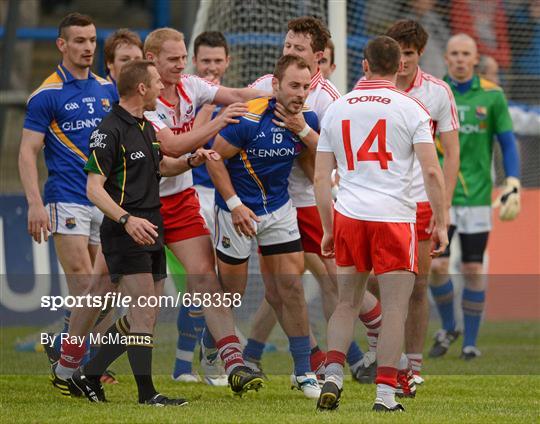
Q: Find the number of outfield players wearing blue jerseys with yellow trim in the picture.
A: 4